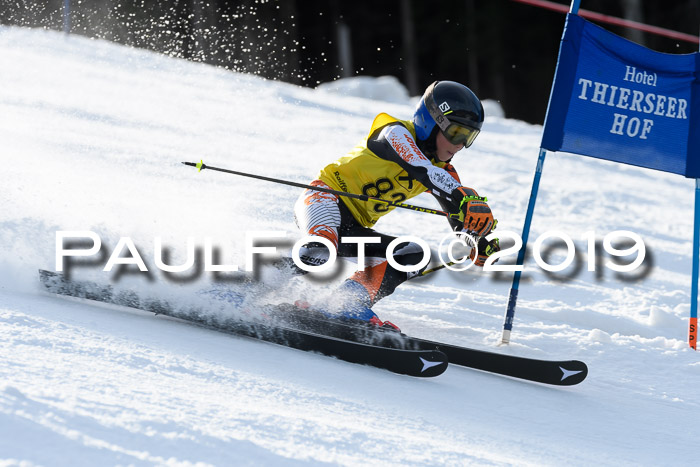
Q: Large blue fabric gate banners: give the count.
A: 1